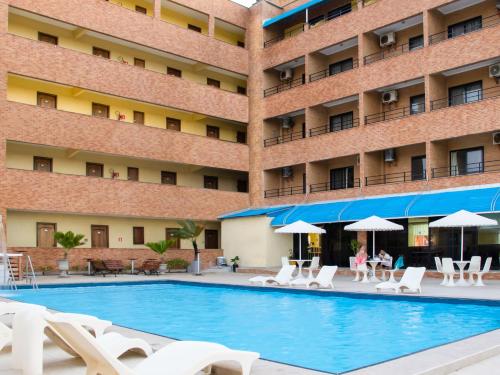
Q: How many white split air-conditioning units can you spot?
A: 8